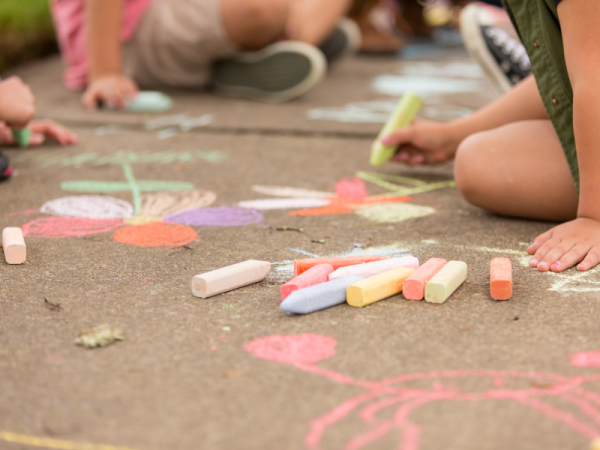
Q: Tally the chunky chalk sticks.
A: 13